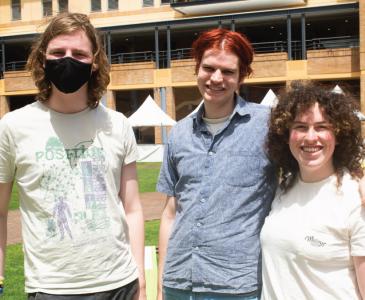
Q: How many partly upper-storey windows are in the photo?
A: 7